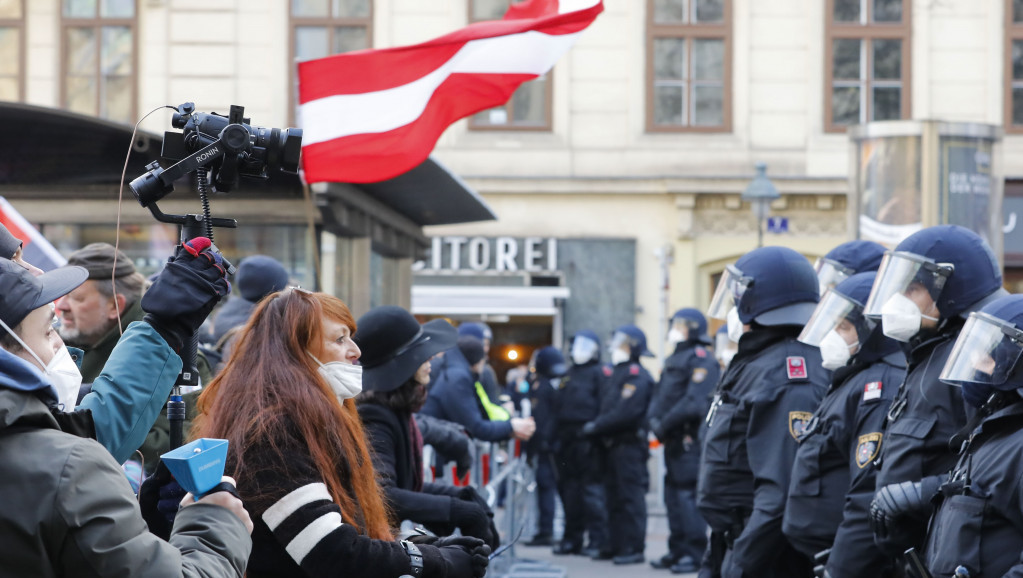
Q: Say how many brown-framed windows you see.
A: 7